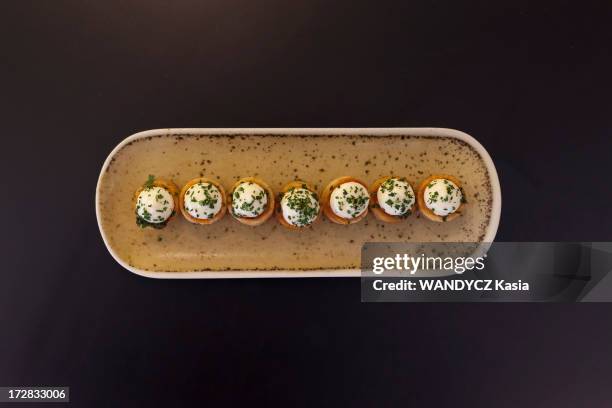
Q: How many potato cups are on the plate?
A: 7